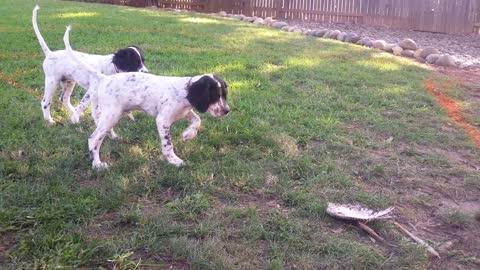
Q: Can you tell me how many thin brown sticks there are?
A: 2